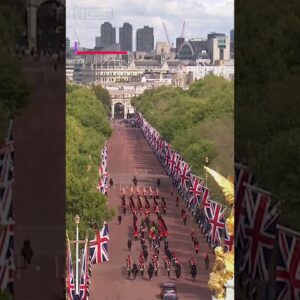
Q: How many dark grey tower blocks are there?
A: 3